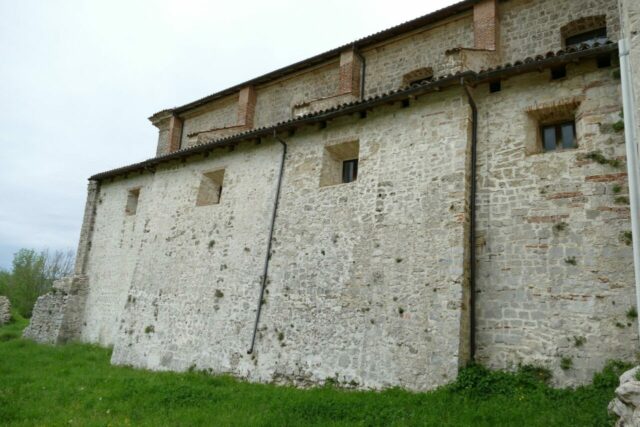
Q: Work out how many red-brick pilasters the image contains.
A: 4